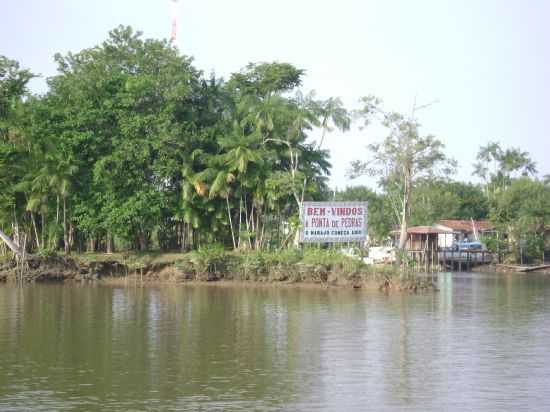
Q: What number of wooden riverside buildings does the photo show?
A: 2